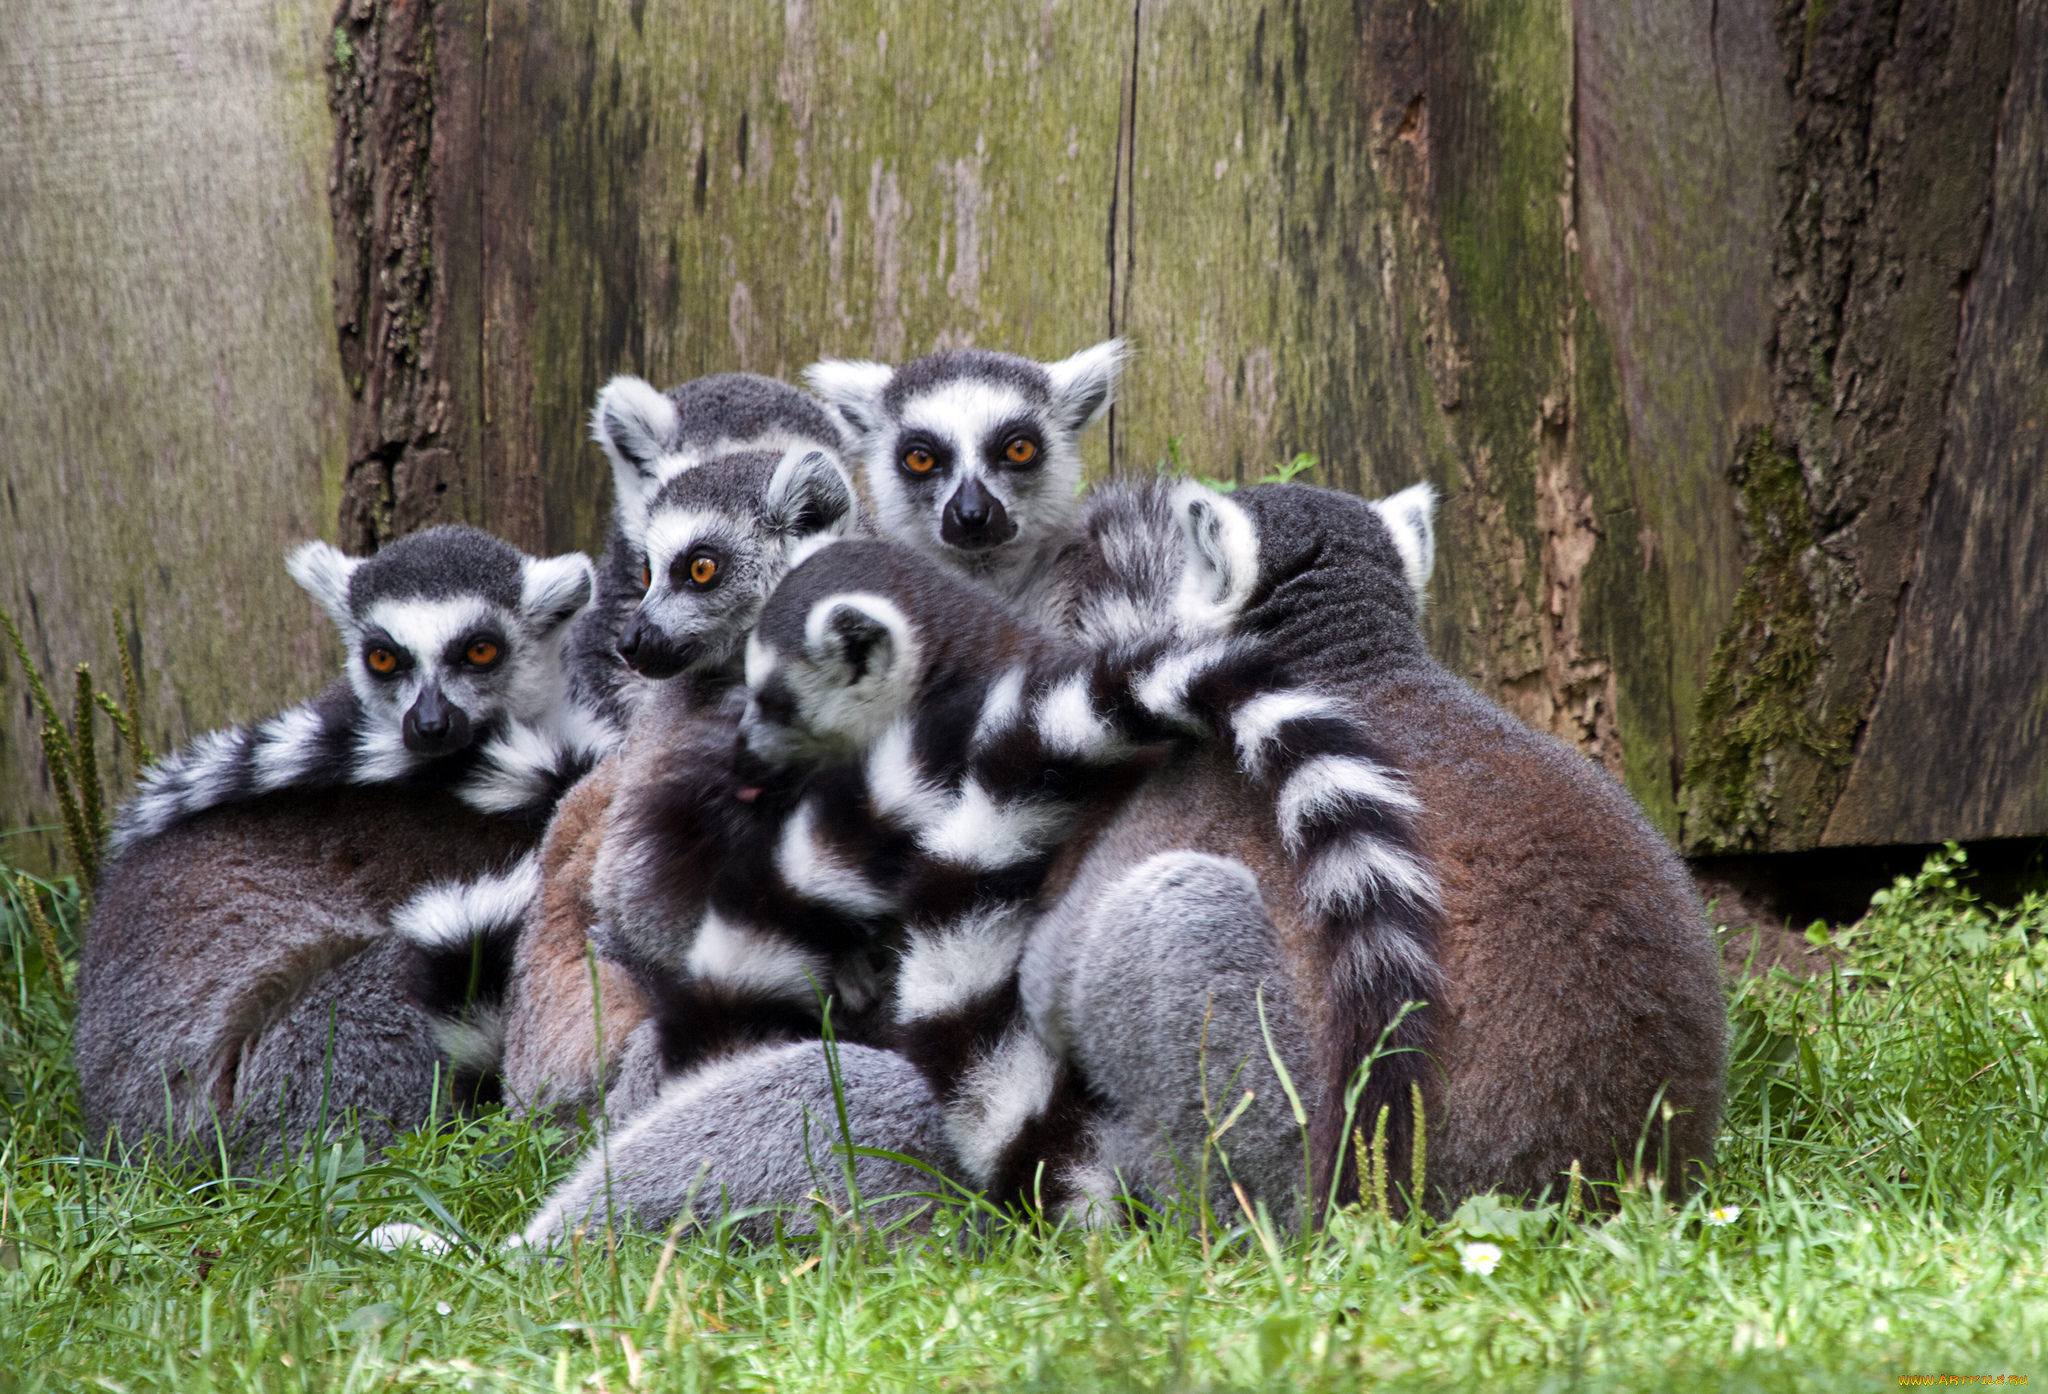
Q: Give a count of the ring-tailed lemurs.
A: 6